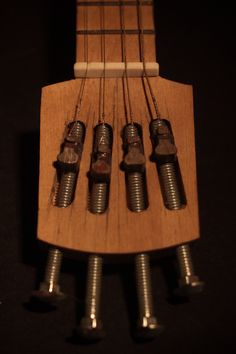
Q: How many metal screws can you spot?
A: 4